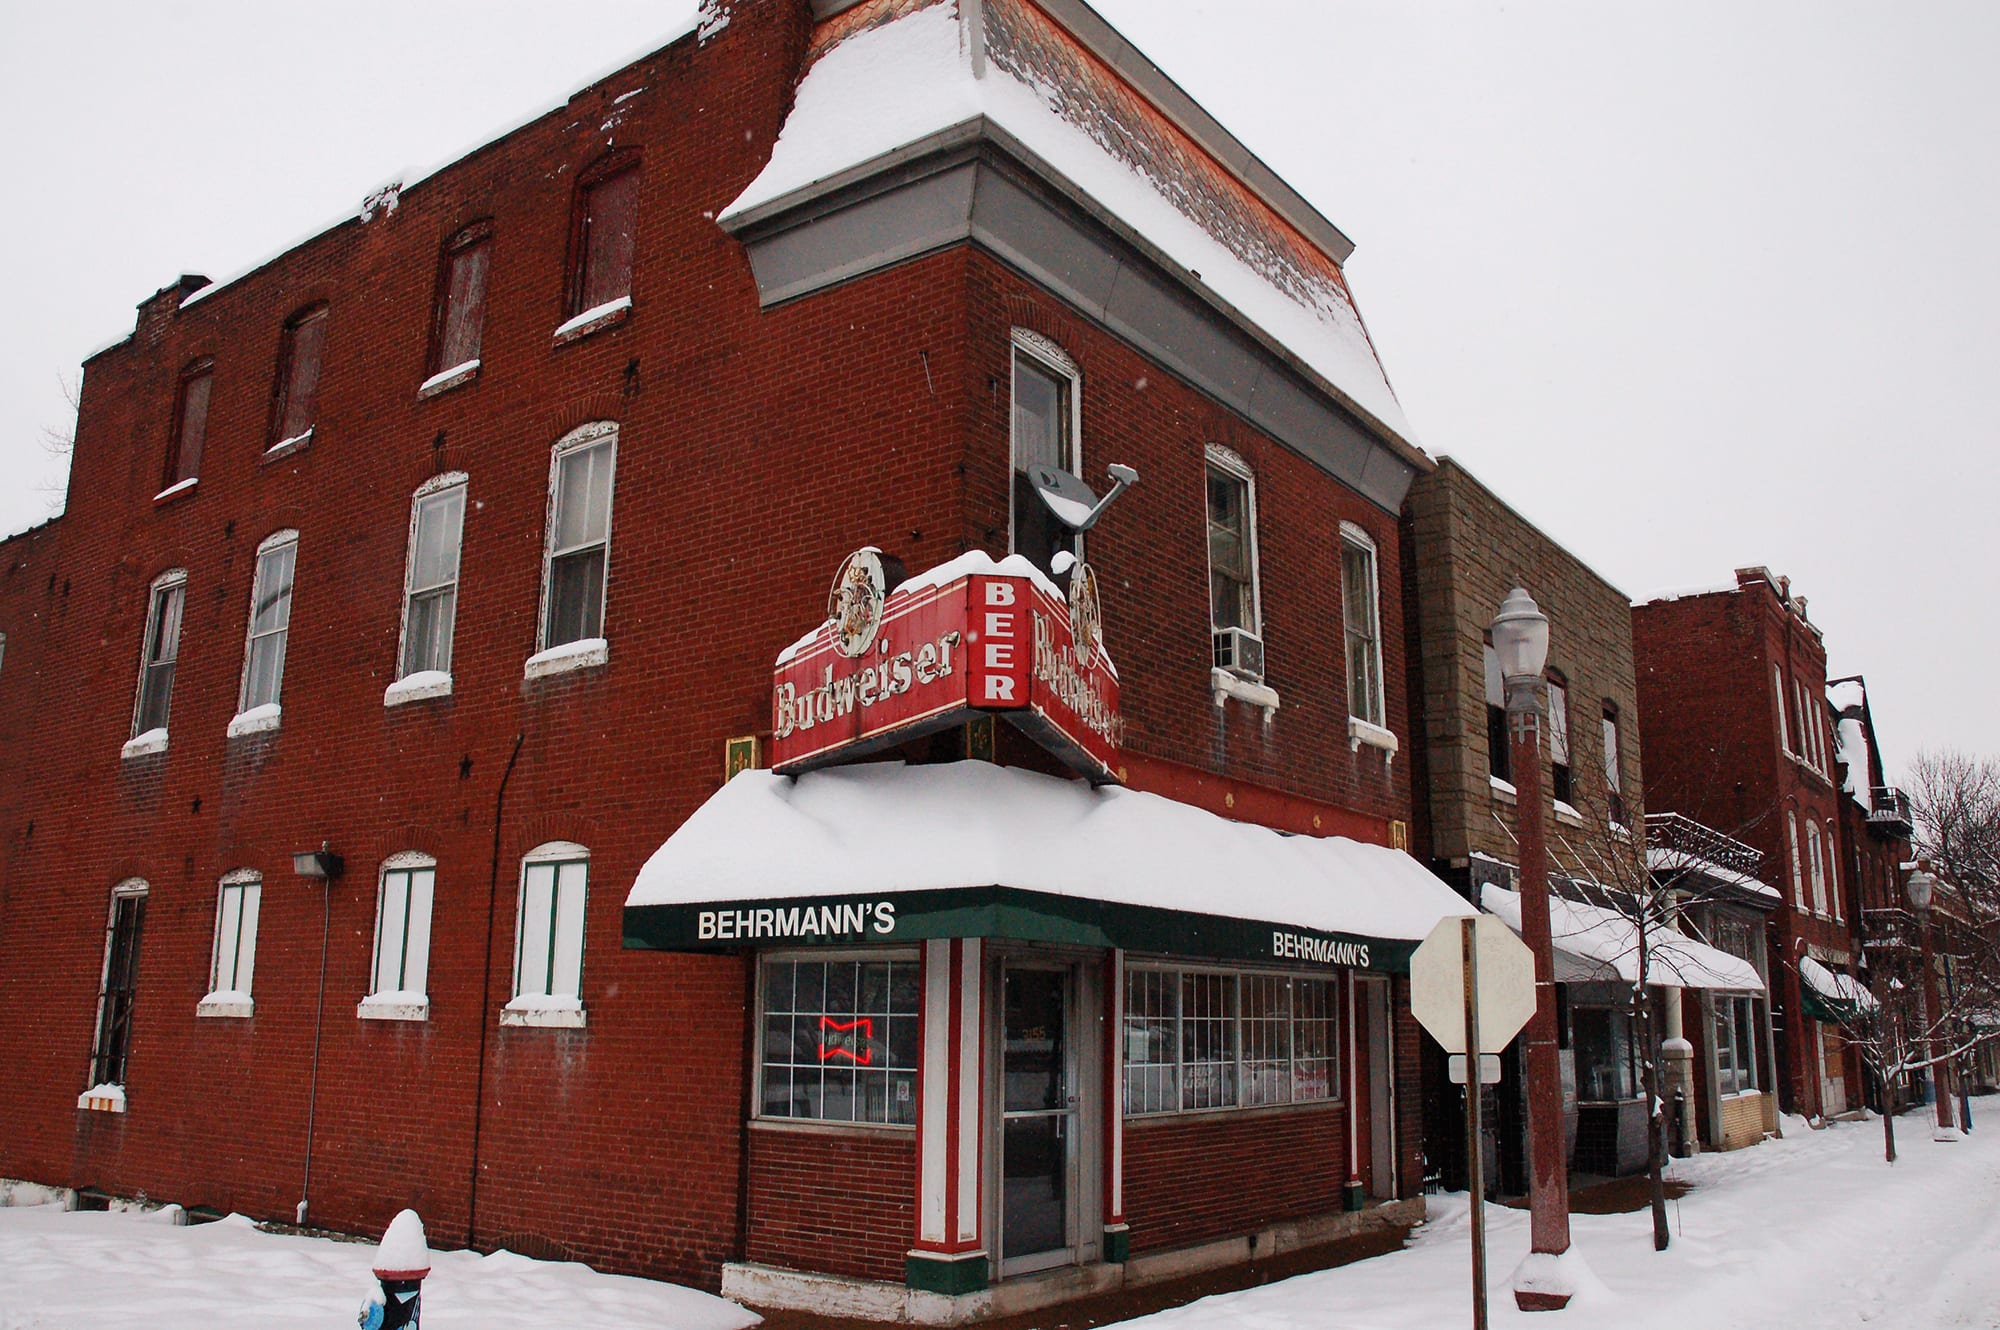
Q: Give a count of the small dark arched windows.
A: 4